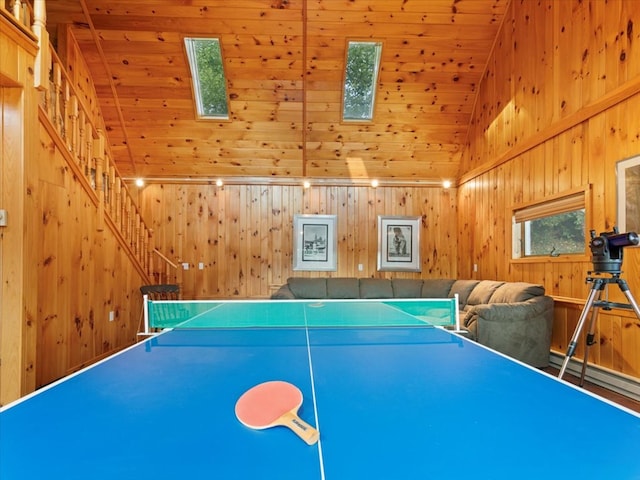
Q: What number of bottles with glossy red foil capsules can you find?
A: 0